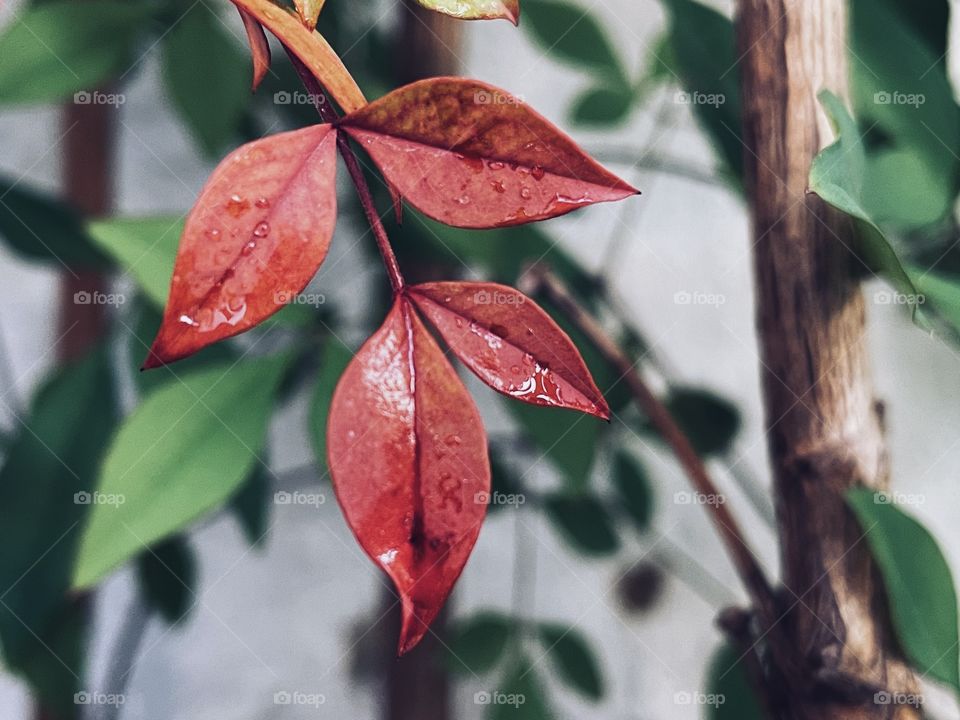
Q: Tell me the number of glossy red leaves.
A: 4